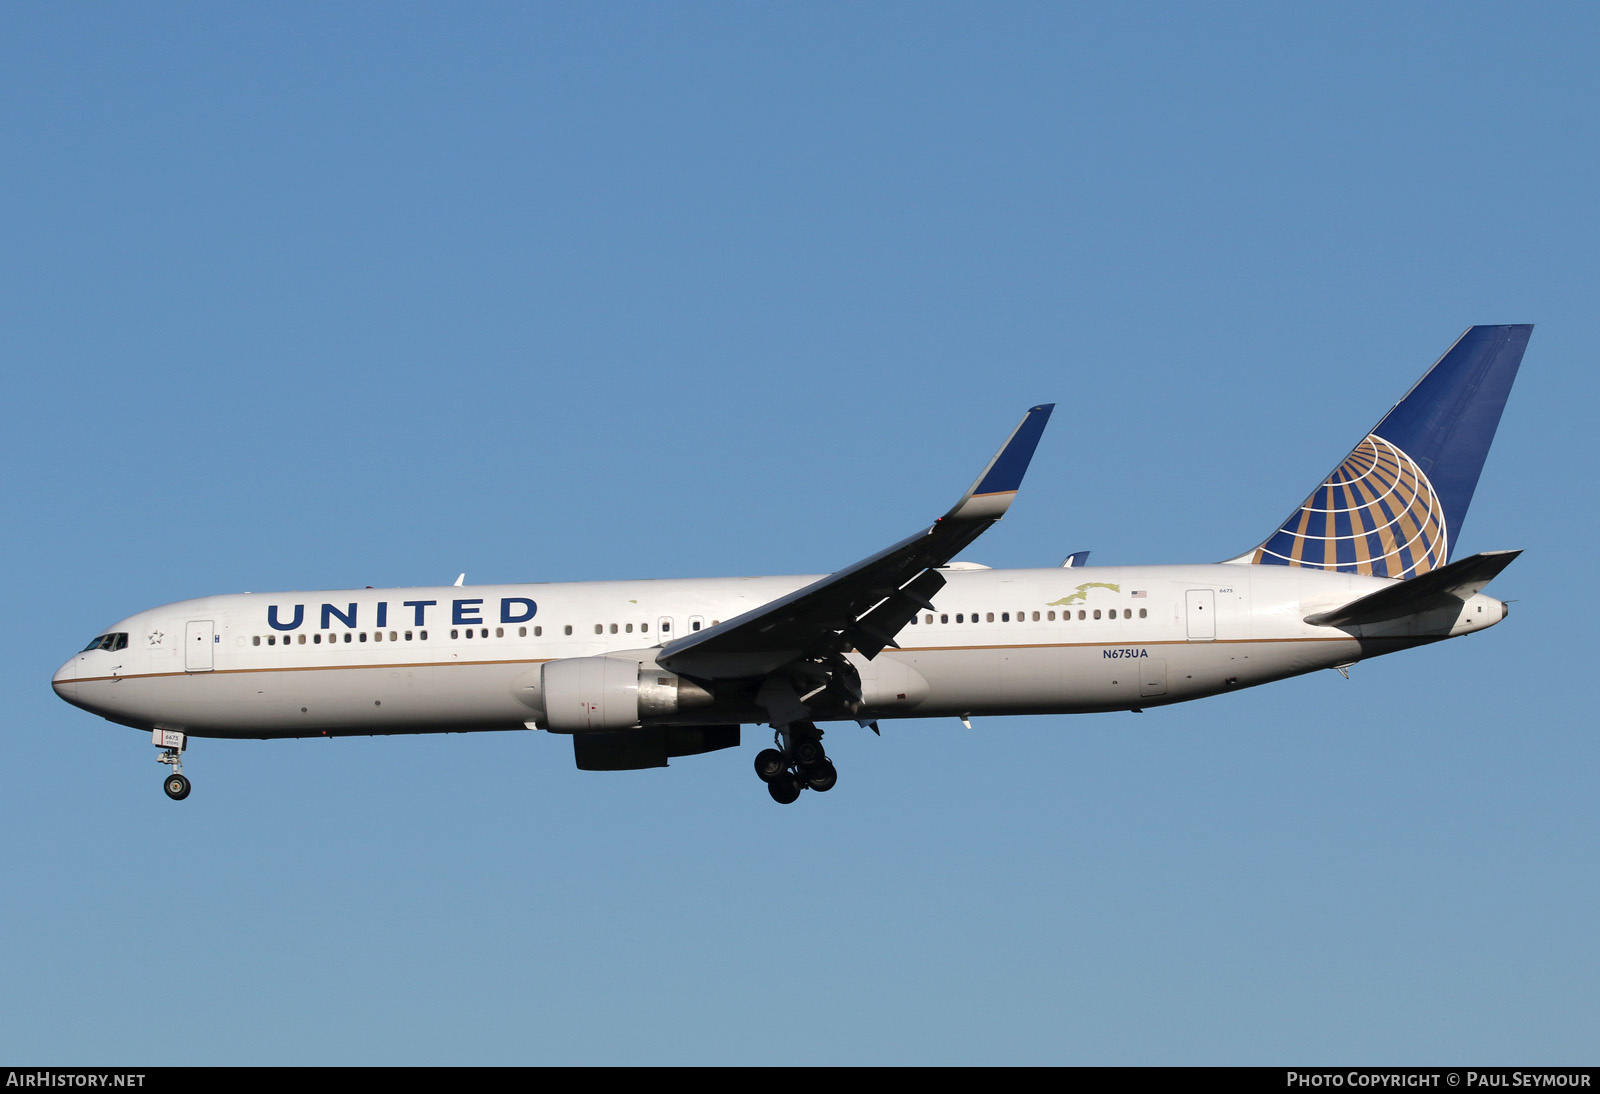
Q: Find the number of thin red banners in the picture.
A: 0